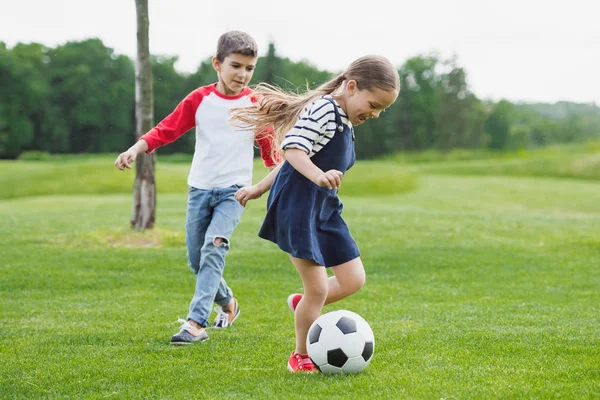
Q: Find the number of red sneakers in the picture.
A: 2